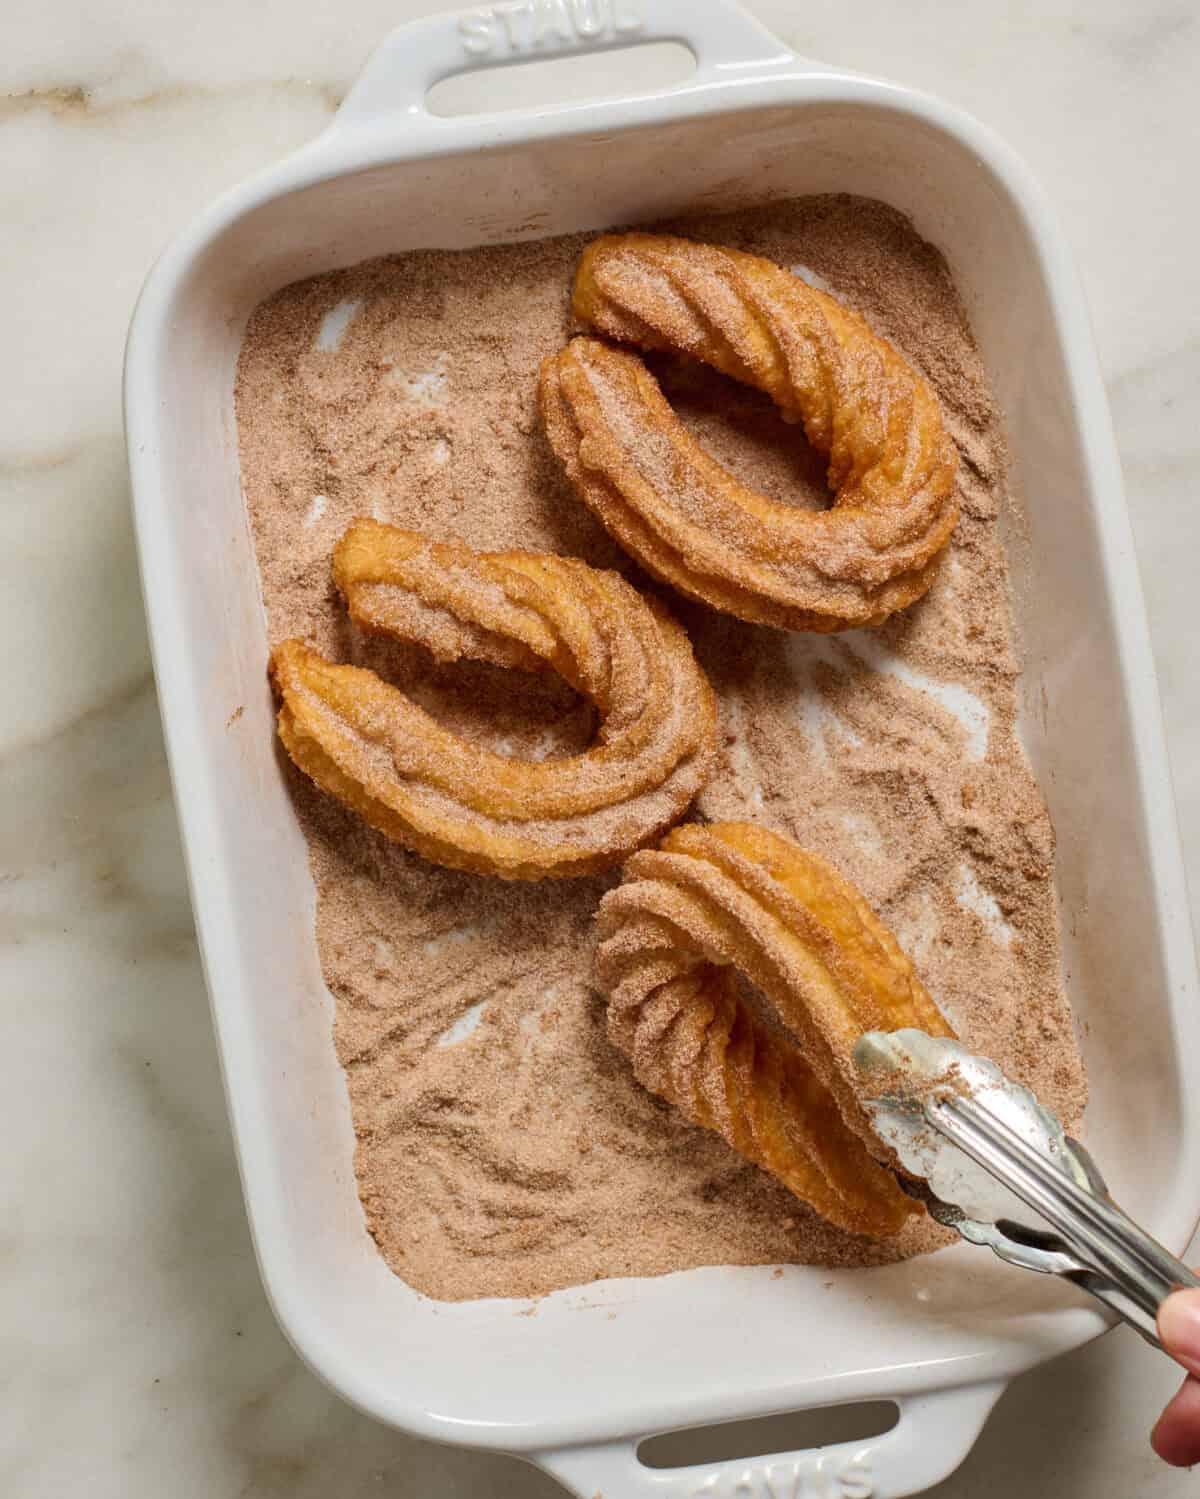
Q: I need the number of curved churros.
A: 3